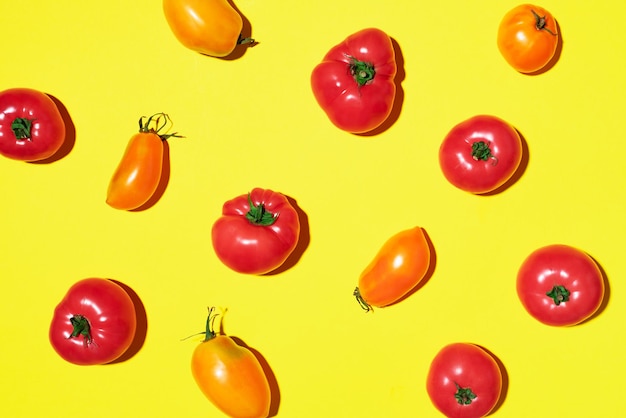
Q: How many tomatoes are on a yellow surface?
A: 12